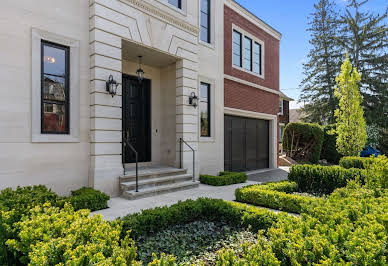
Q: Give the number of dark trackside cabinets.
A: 0